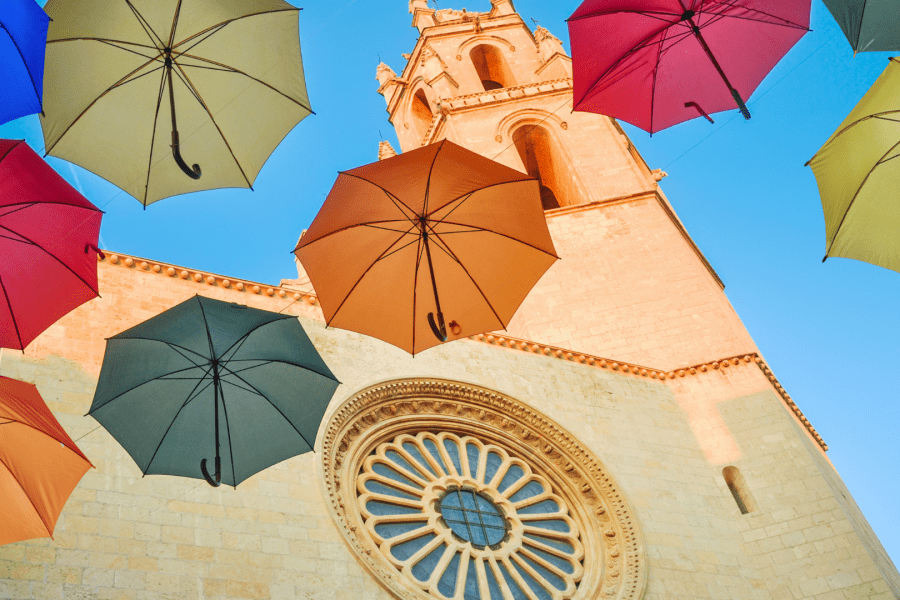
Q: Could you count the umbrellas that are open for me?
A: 9